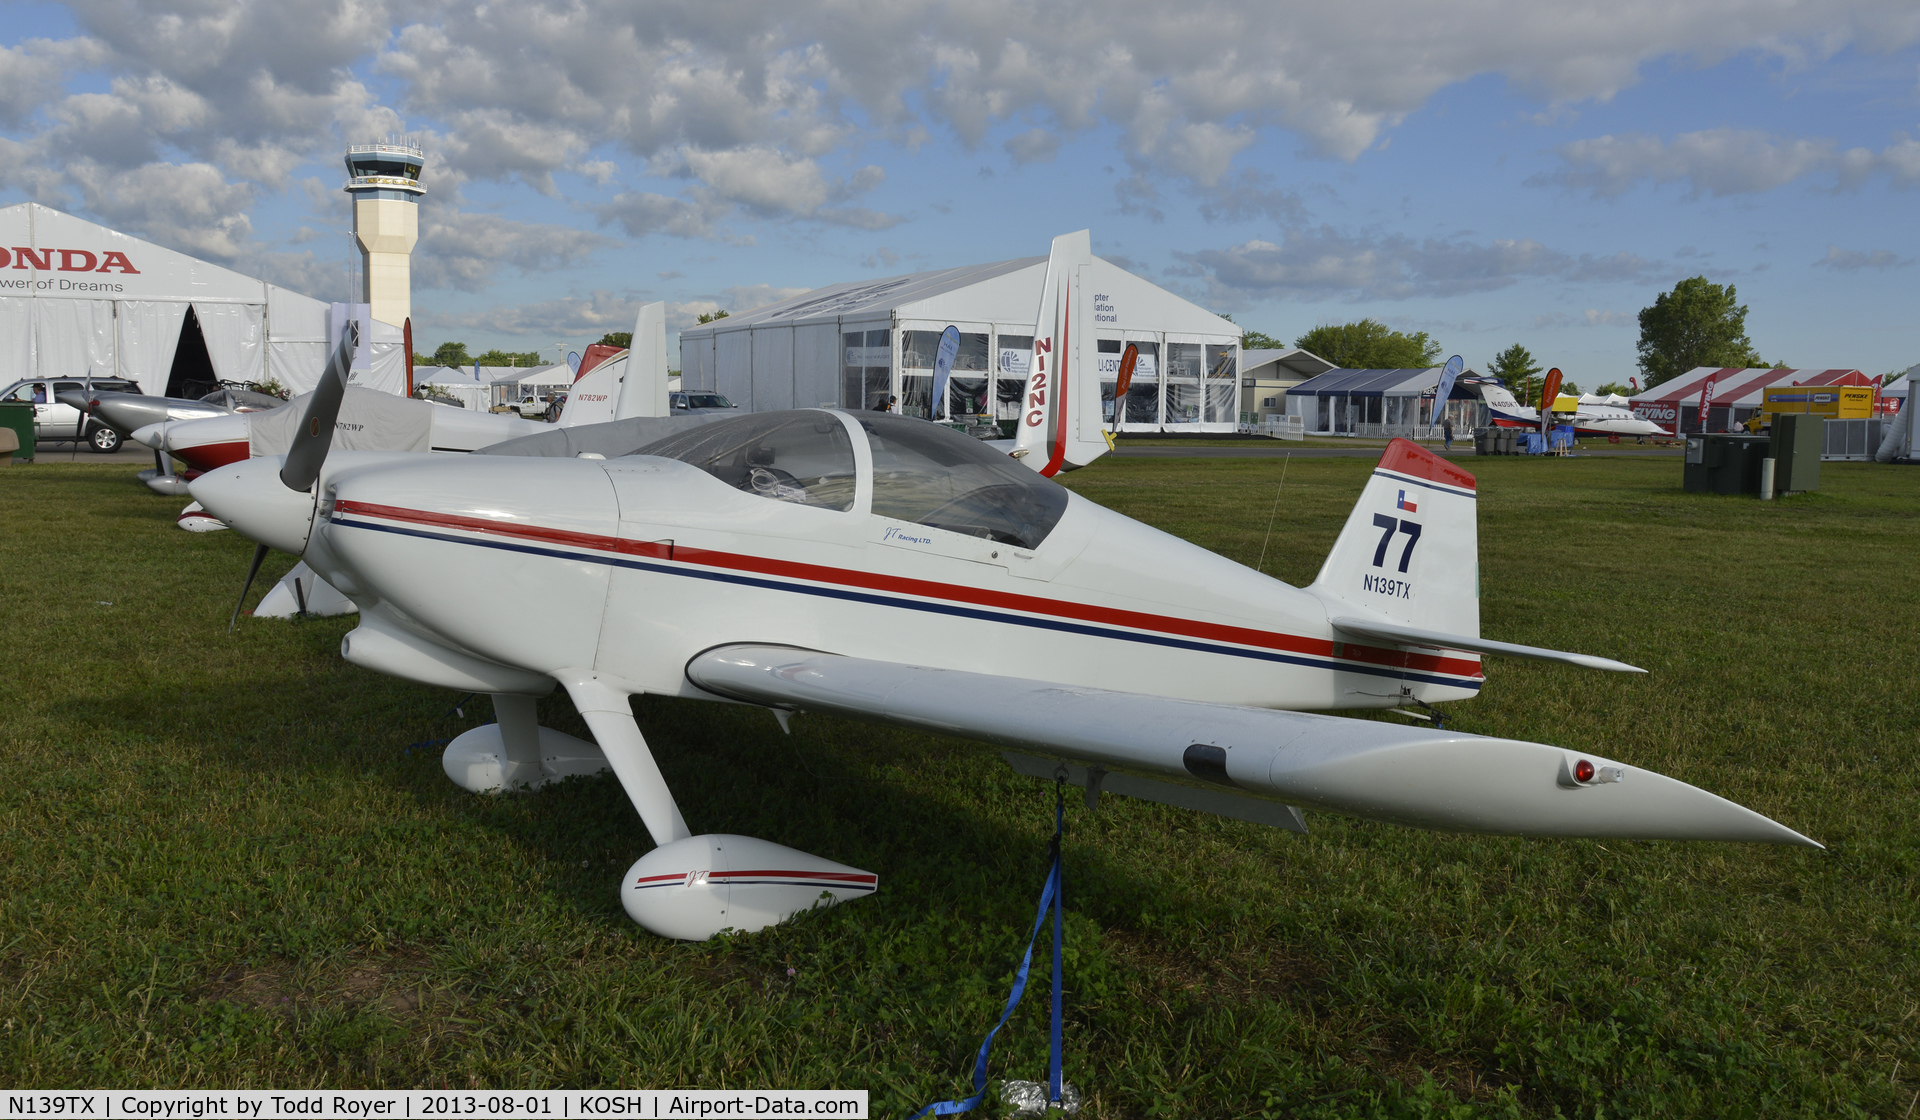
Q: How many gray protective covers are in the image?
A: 2